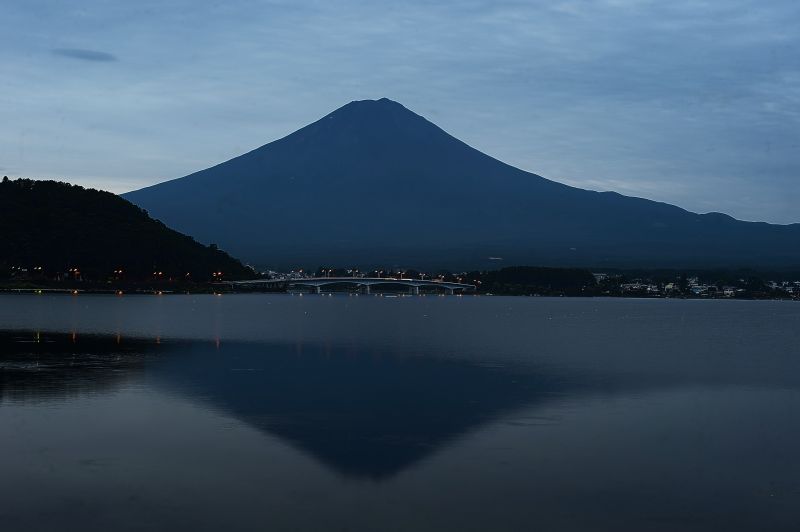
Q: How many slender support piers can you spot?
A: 4